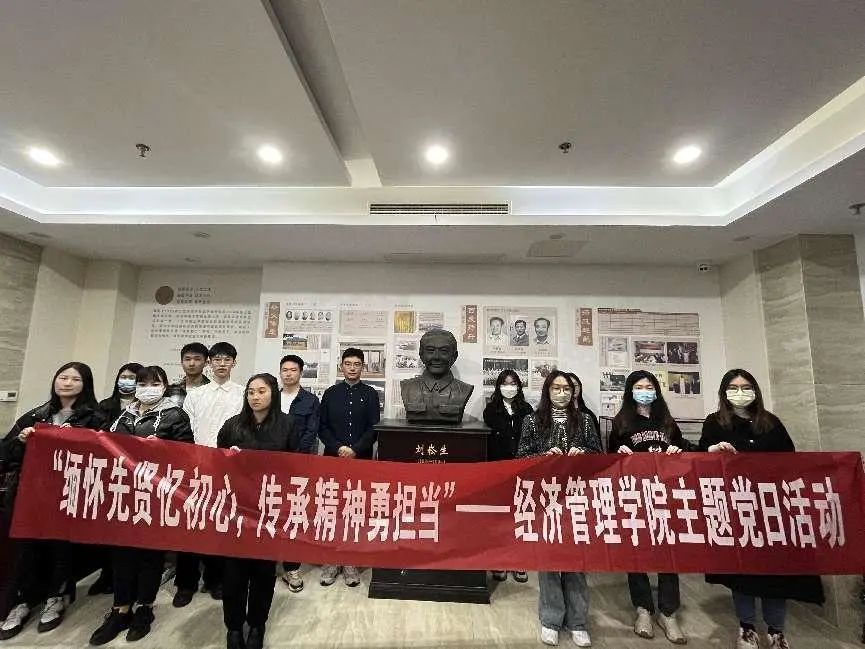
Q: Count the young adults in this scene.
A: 13